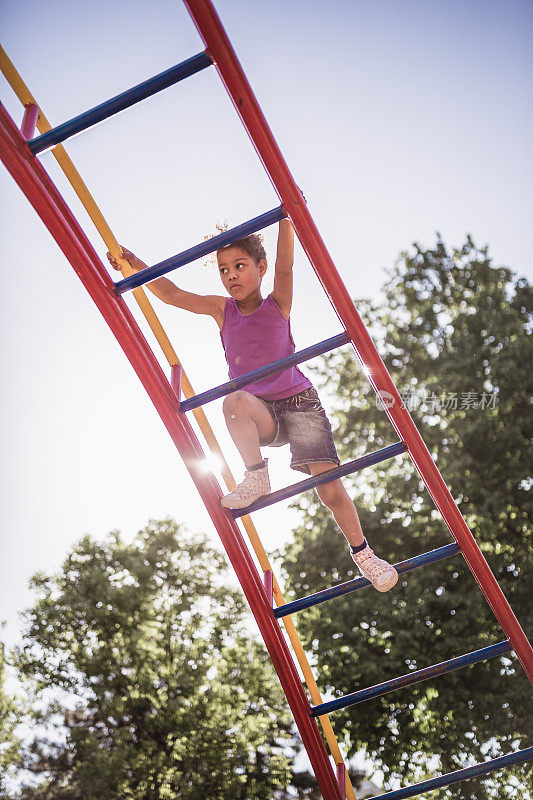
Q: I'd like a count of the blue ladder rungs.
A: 7